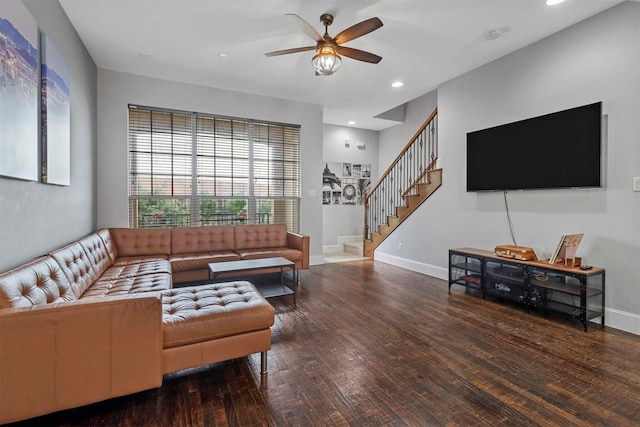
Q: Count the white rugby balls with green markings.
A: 0